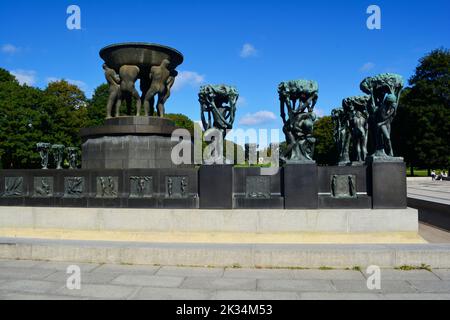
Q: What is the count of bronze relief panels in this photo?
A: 8